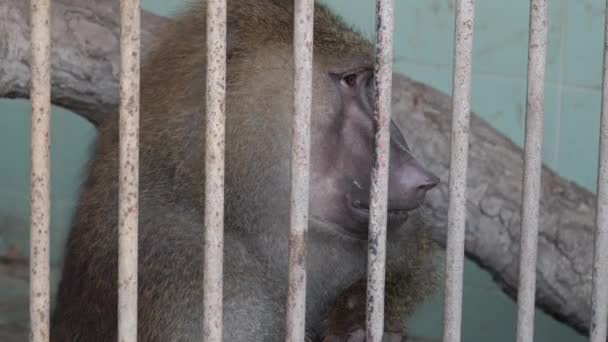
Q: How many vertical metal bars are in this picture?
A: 8